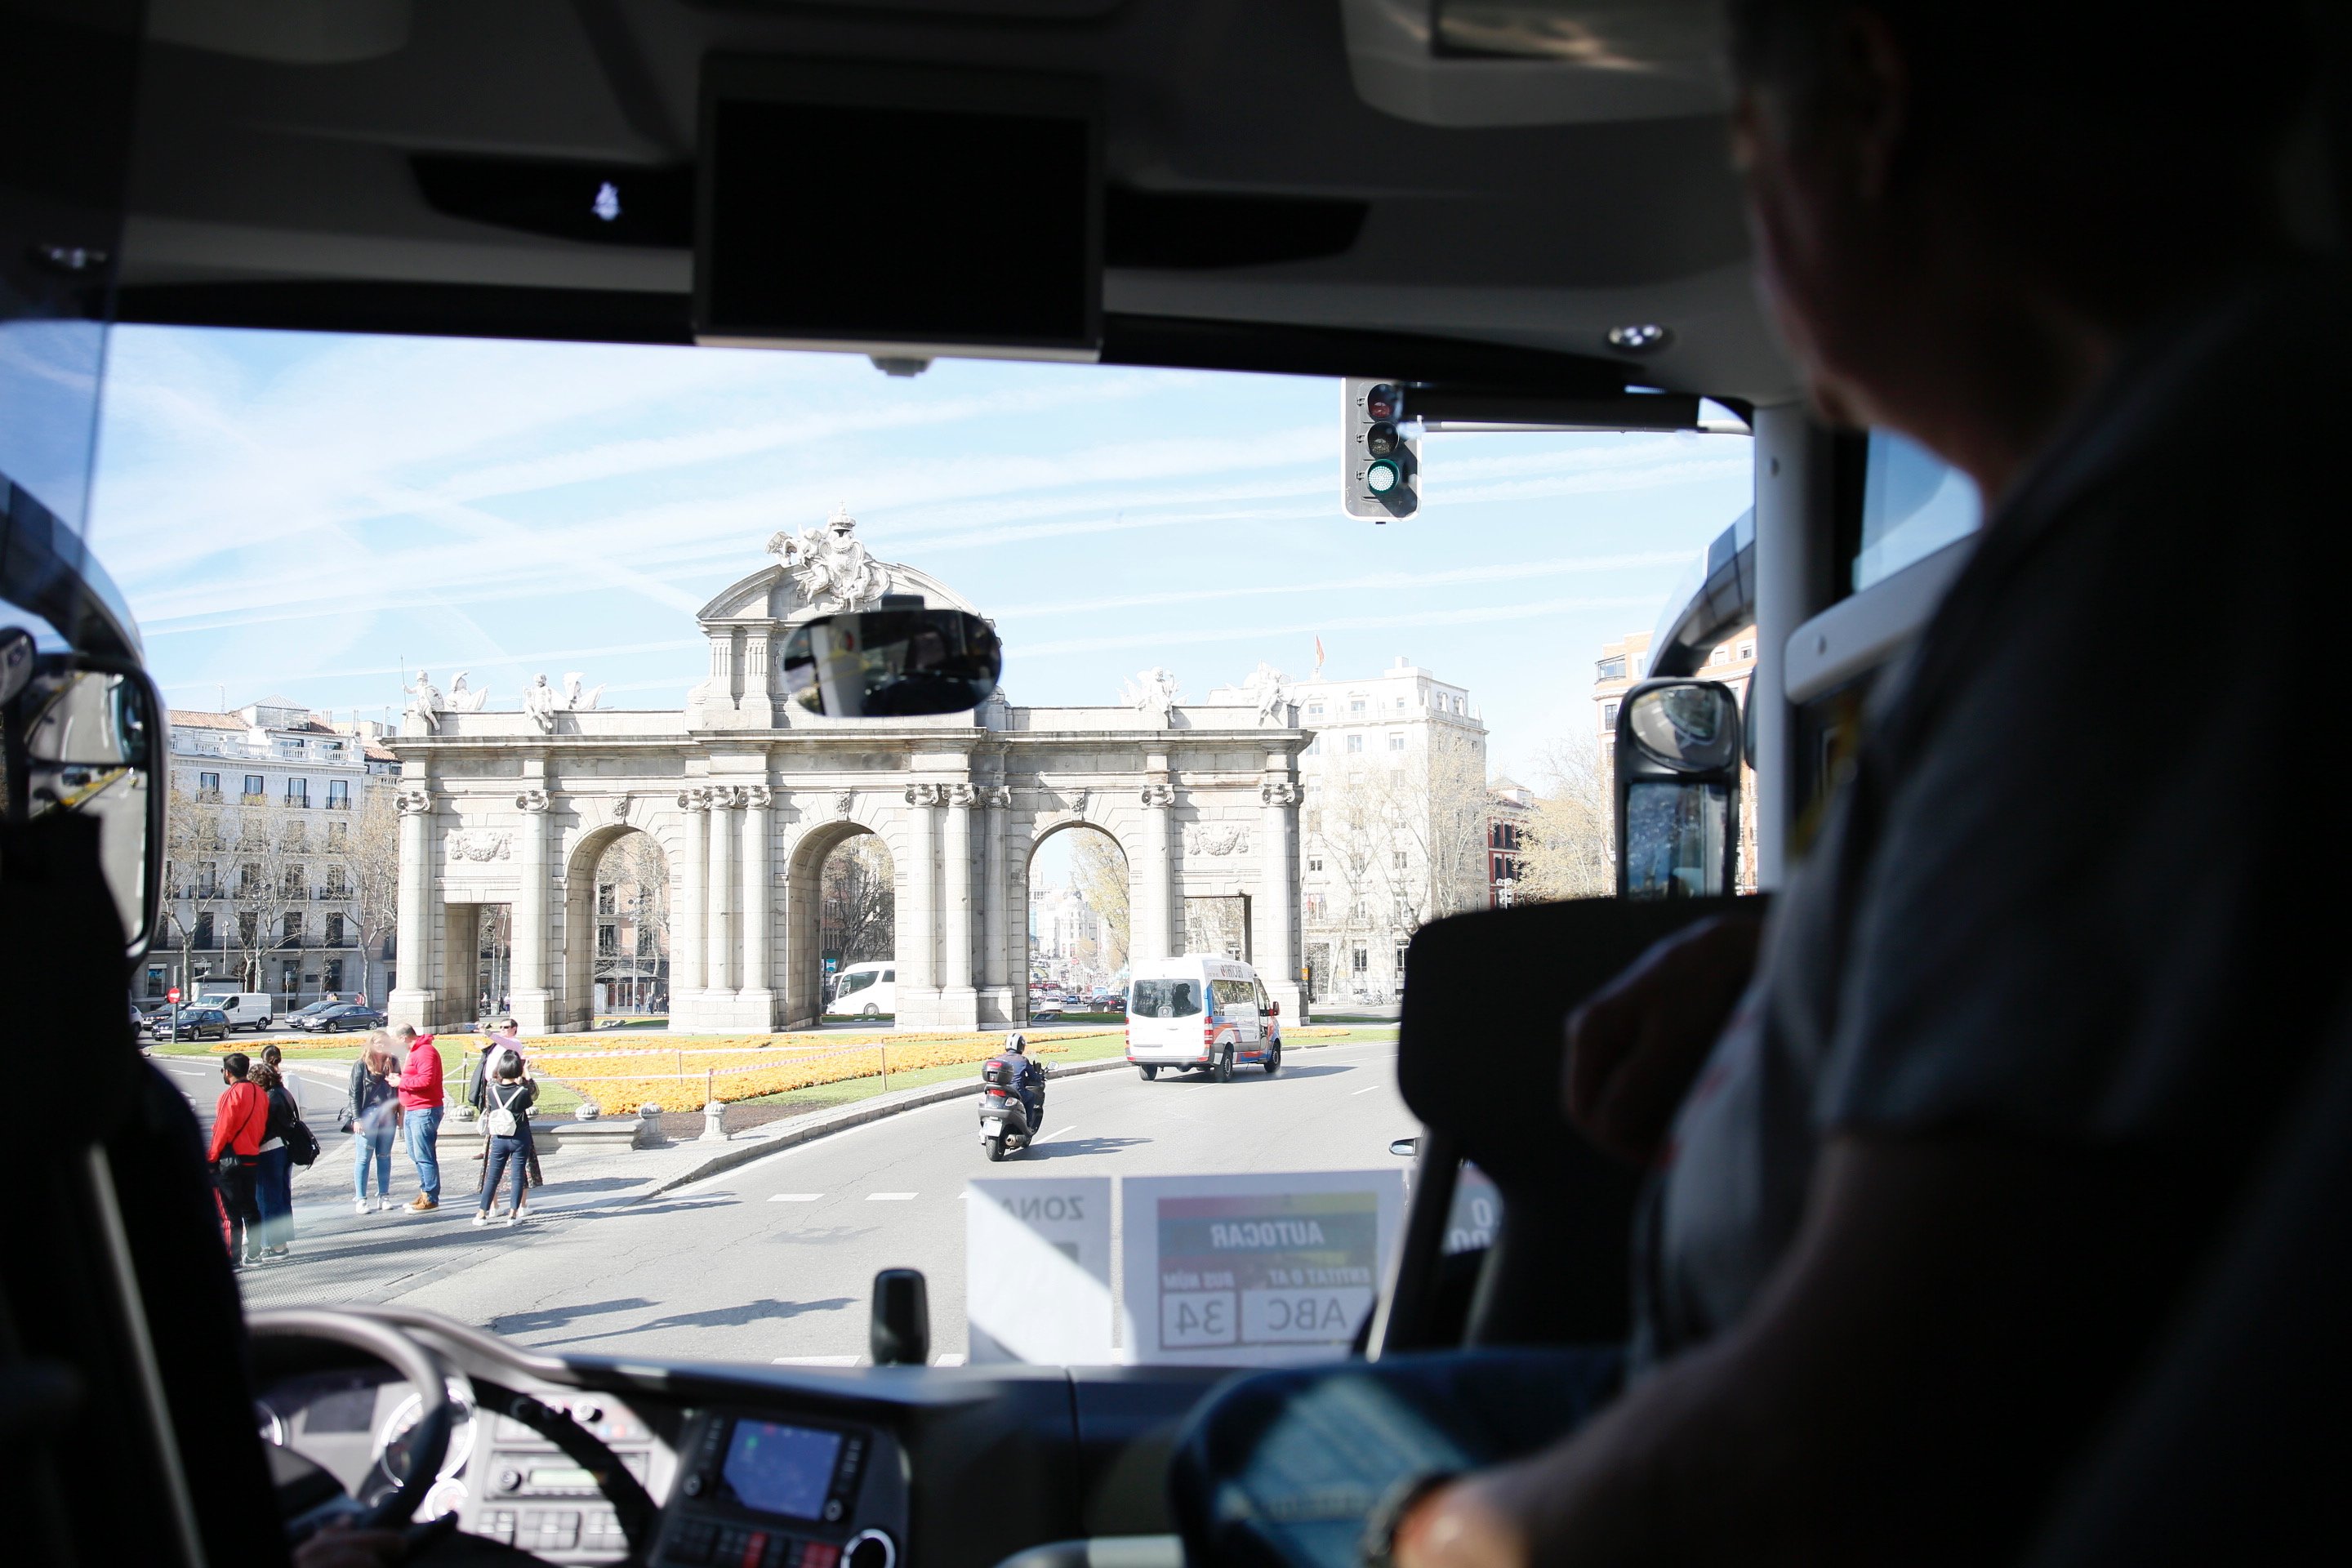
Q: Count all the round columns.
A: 10